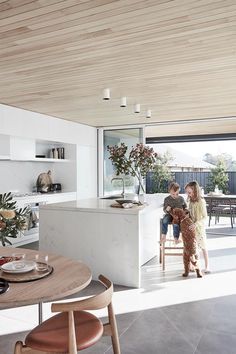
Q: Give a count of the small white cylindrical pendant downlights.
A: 4